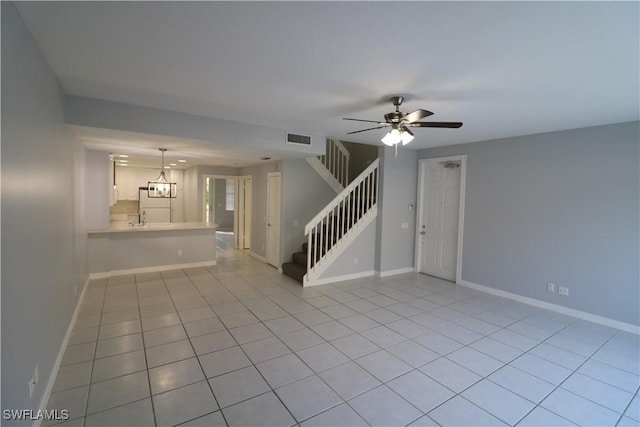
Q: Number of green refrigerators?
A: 0